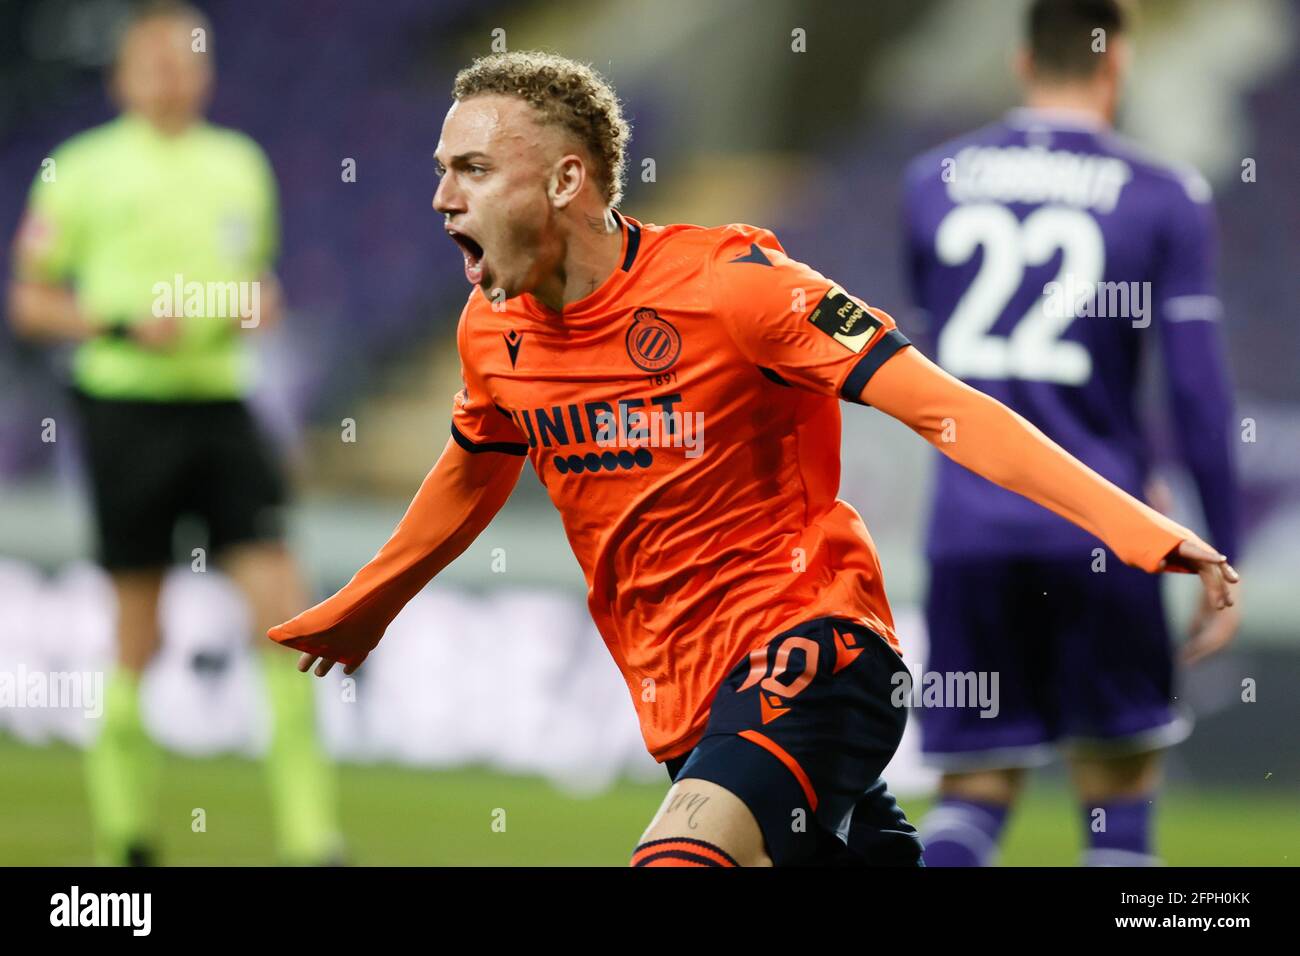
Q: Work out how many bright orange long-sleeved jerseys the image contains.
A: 1